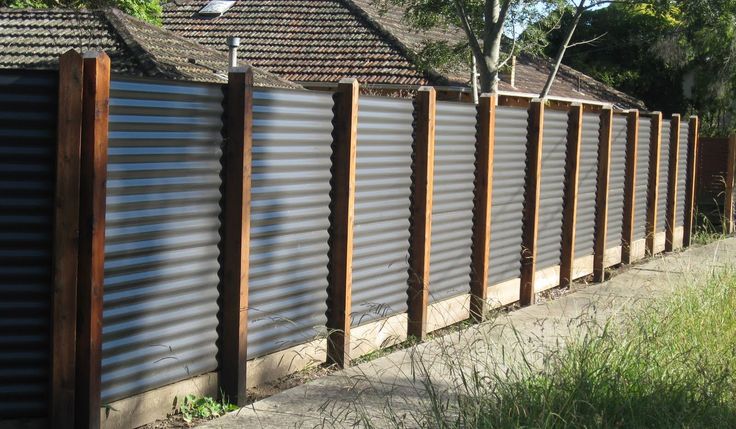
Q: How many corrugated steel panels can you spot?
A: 12